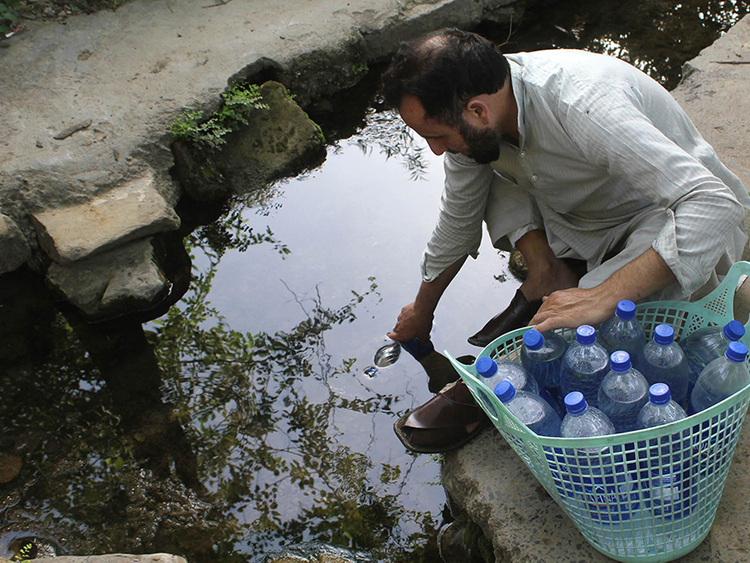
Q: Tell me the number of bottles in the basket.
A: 11